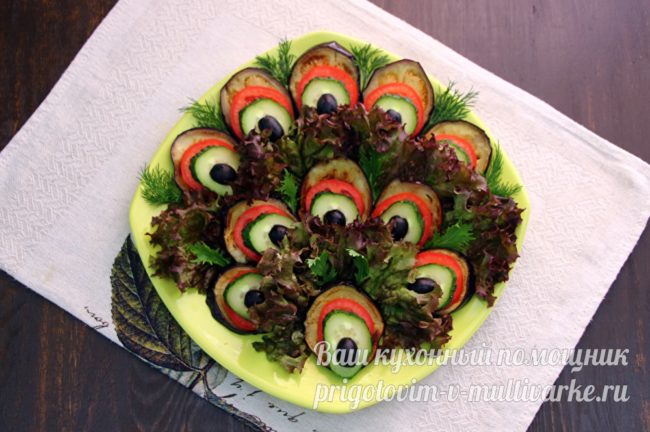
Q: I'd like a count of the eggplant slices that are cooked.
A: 11